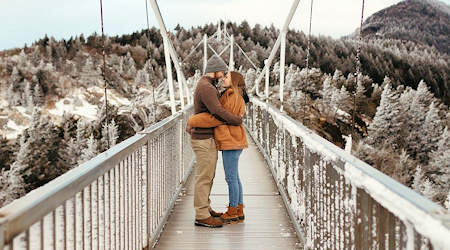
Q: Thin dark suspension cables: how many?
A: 4